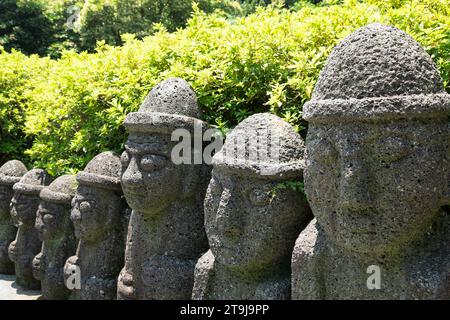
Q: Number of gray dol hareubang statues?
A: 7